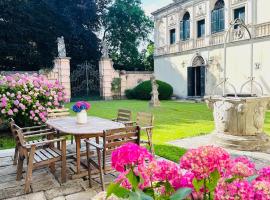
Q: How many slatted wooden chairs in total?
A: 6